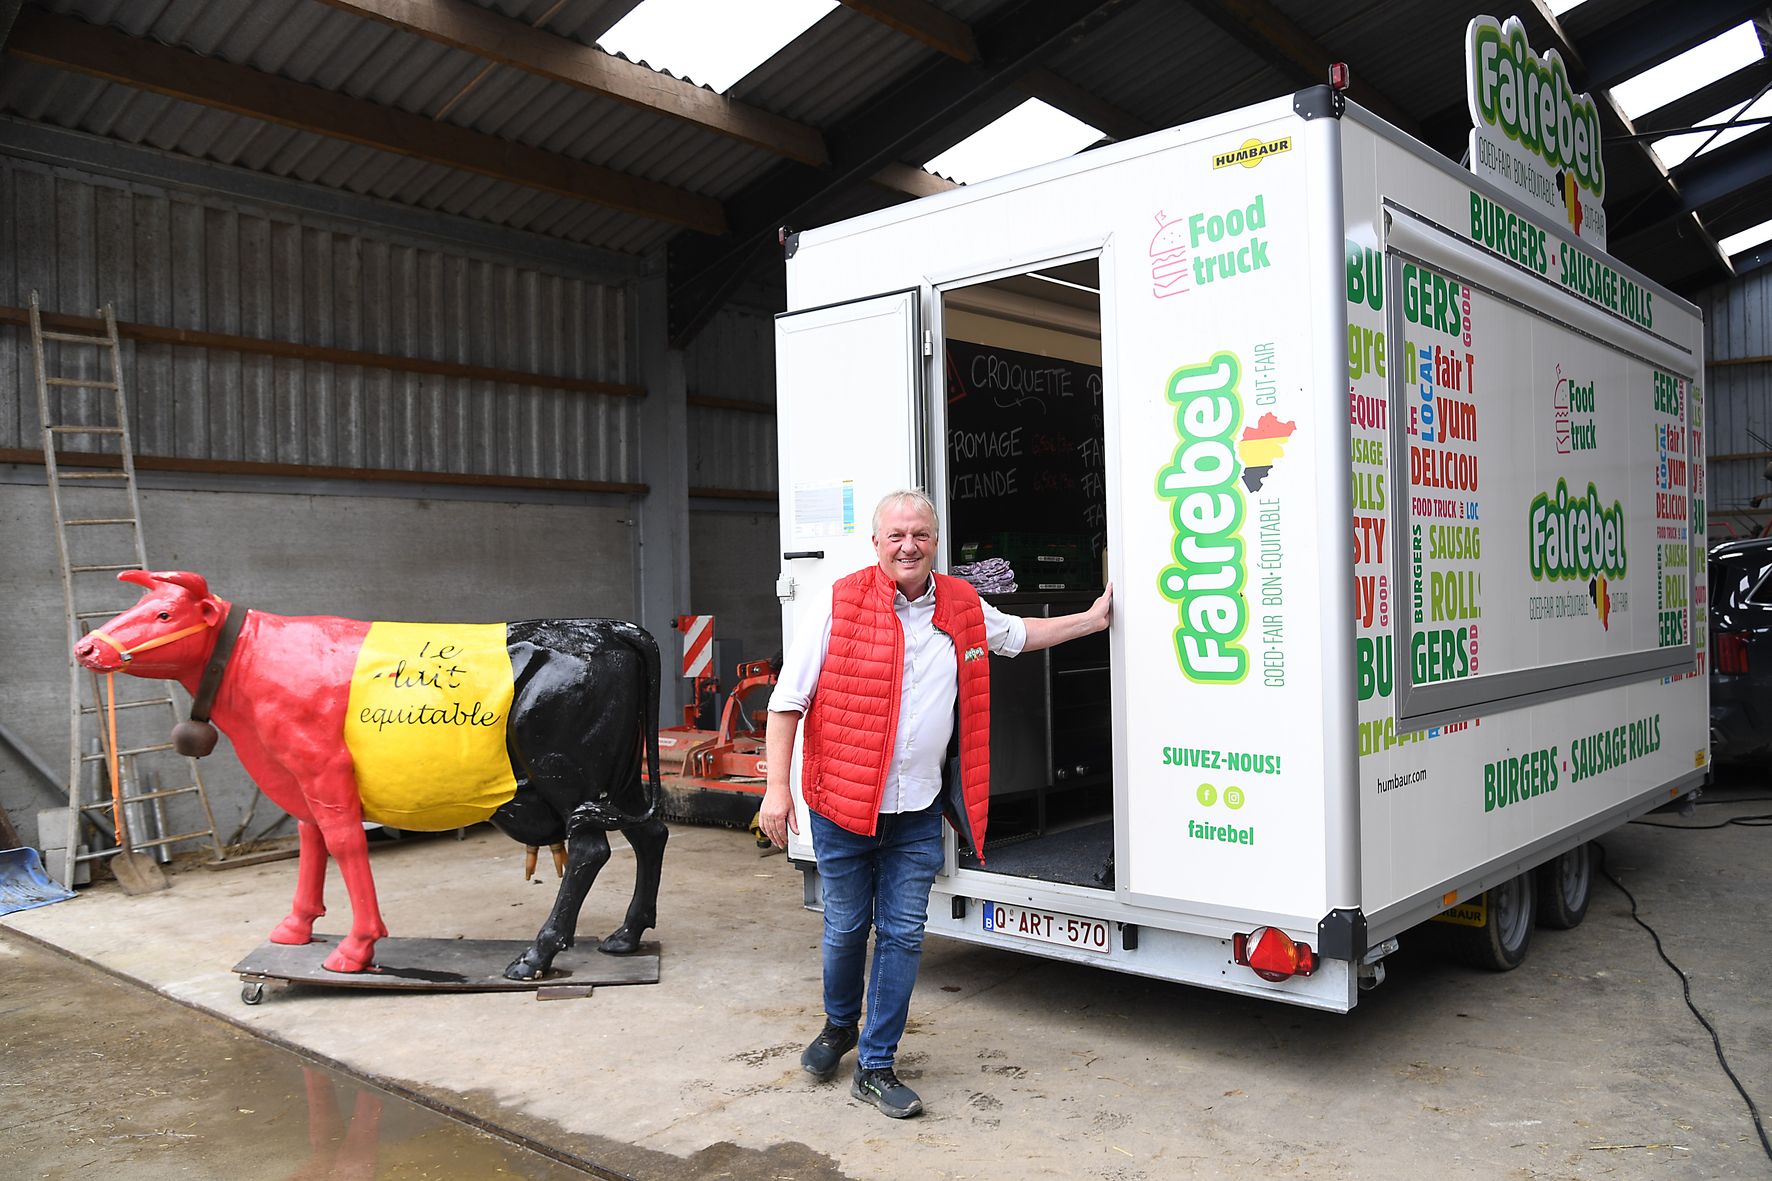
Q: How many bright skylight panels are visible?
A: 6